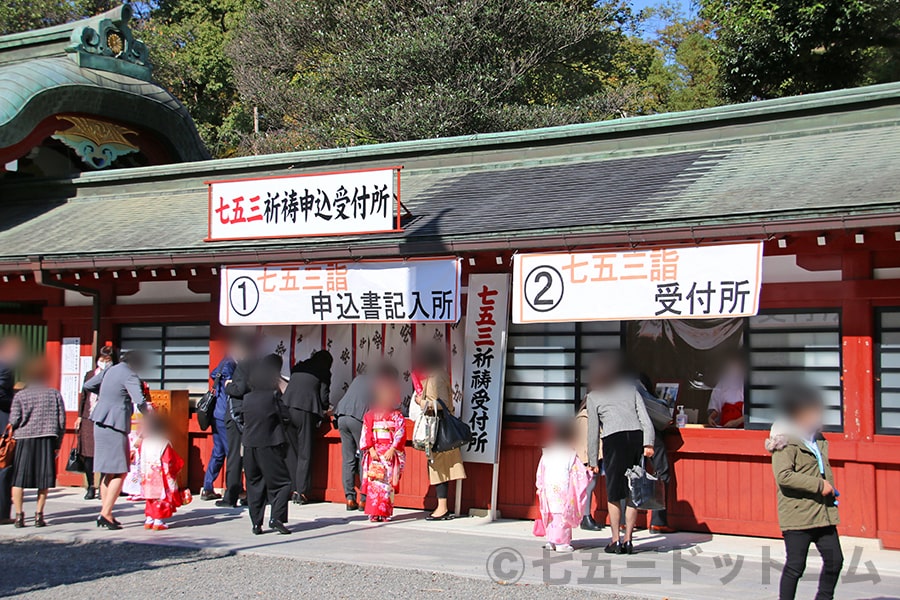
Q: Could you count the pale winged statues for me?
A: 0